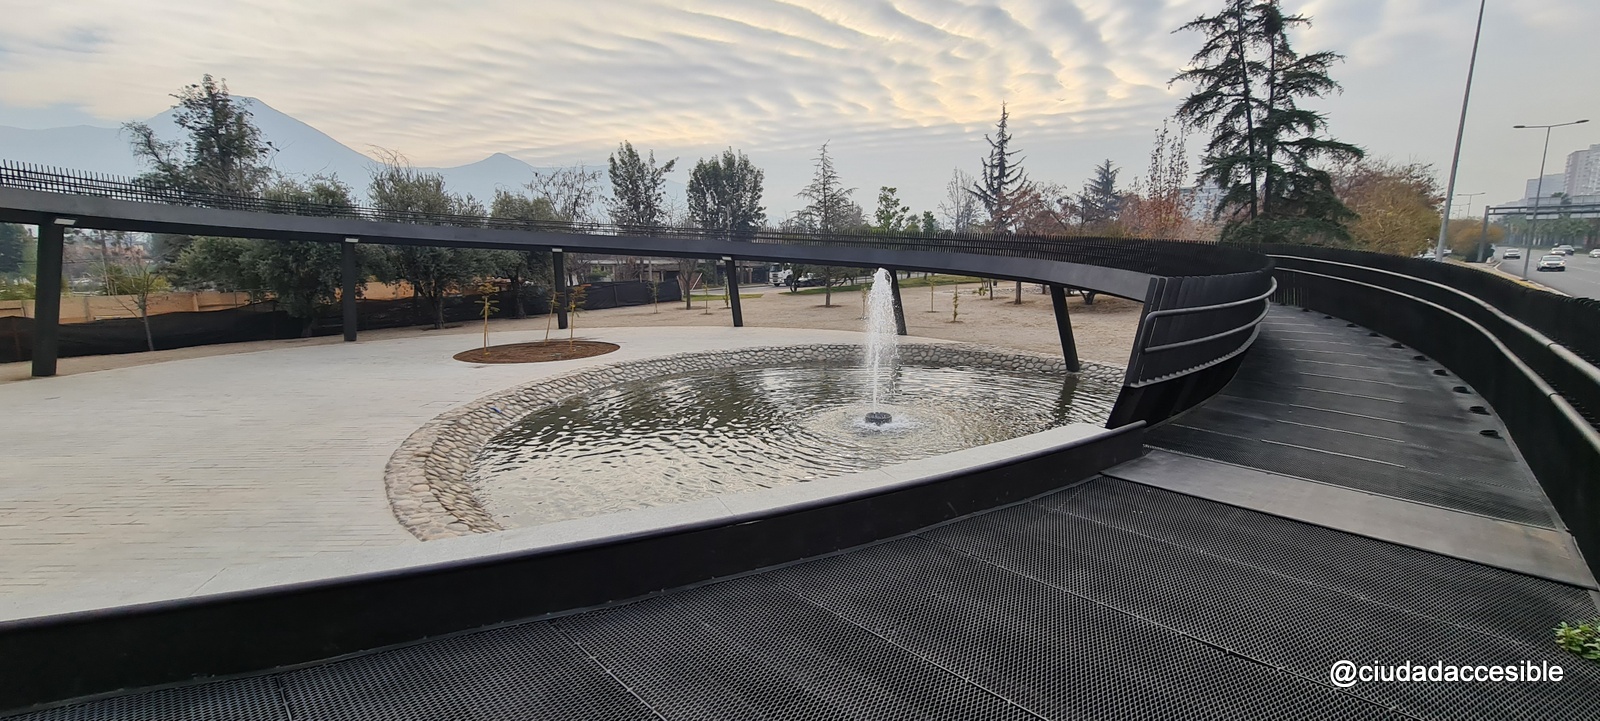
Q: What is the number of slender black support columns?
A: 6